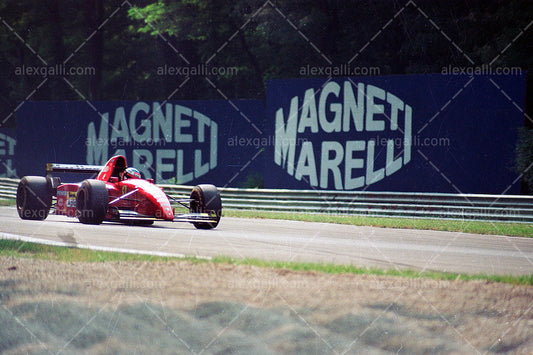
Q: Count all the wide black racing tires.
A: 3